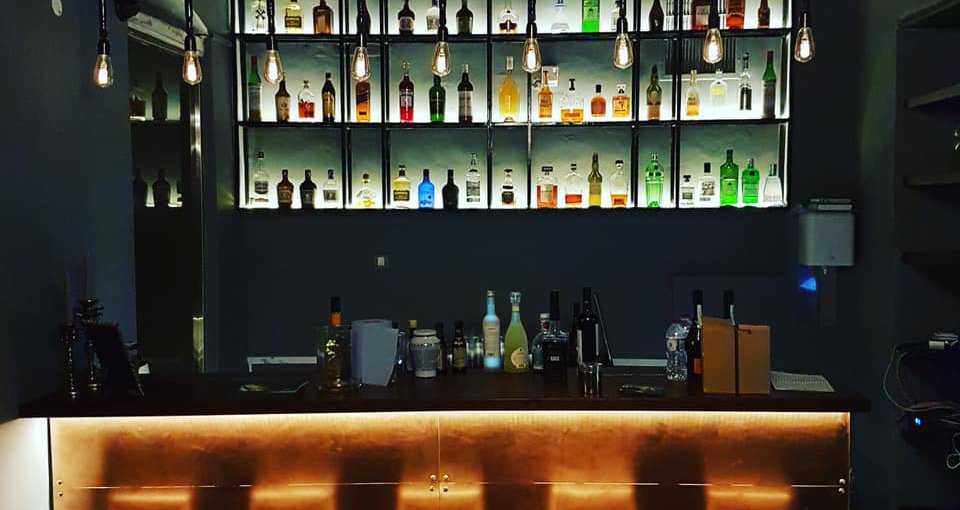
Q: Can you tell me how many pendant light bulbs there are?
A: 9